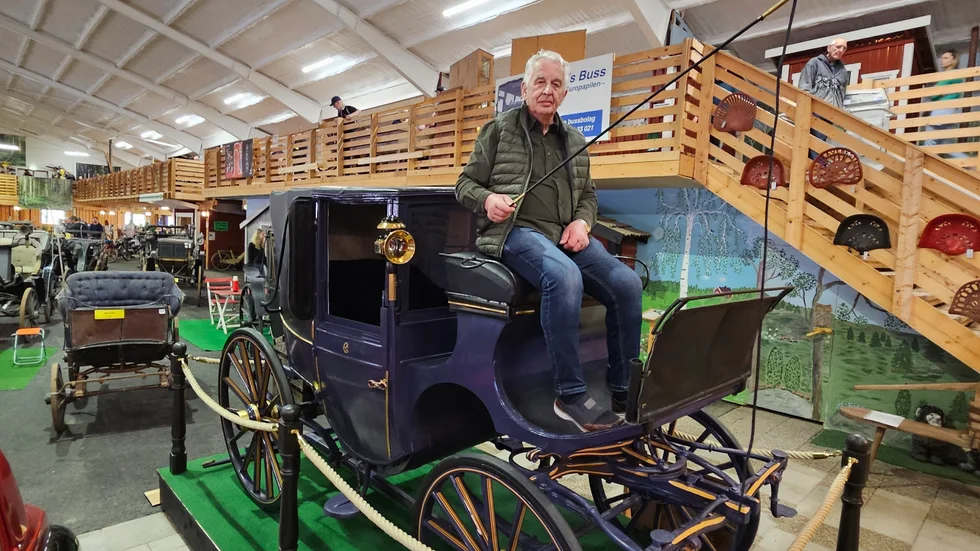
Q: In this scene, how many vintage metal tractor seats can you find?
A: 6